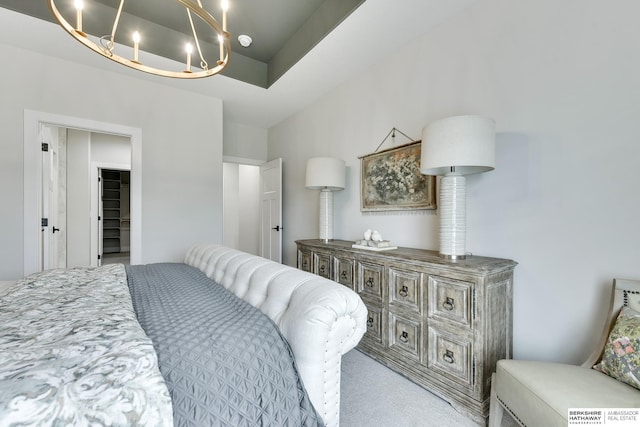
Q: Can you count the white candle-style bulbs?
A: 5